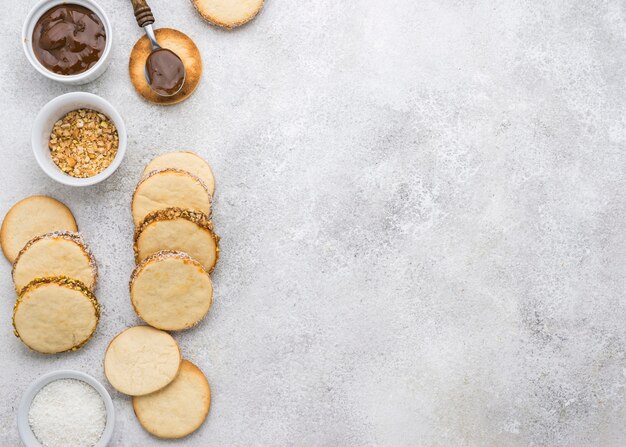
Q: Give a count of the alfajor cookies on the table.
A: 11